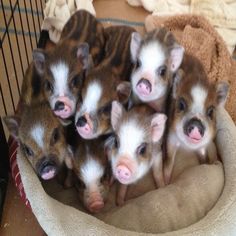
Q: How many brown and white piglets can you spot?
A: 7